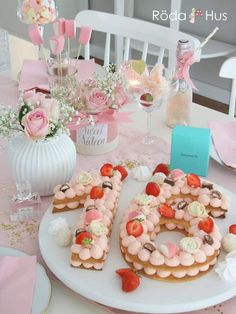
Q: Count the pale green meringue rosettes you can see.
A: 5